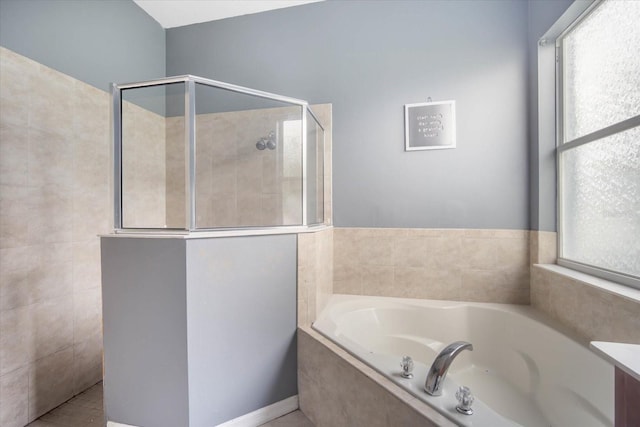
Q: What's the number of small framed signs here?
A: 1